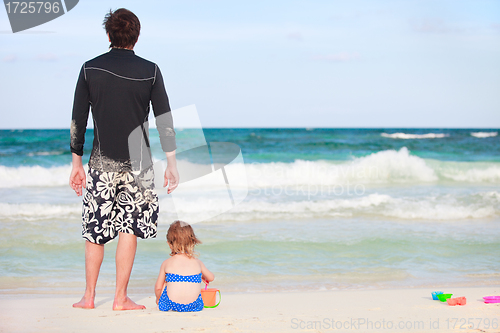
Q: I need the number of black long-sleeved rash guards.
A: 1